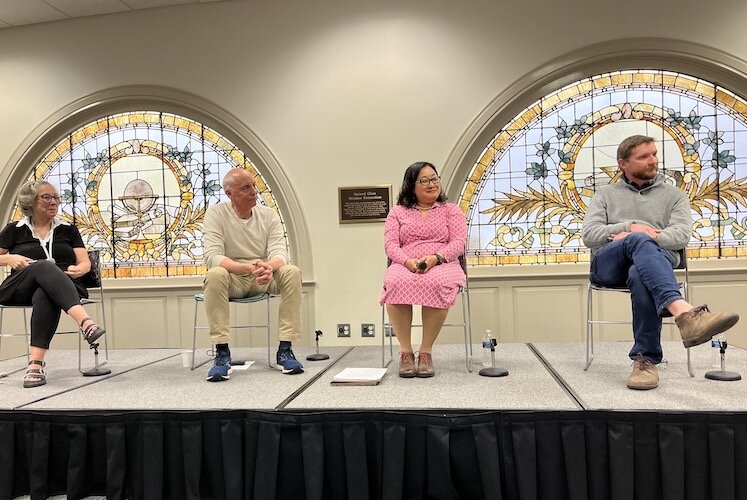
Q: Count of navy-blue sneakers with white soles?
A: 2